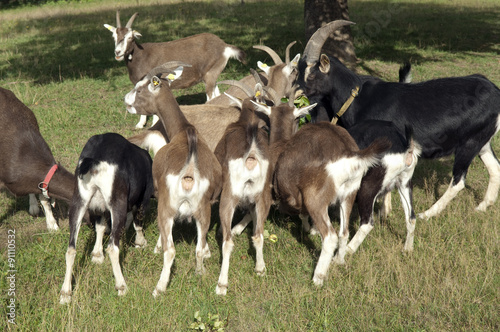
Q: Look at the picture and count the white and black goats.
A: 3